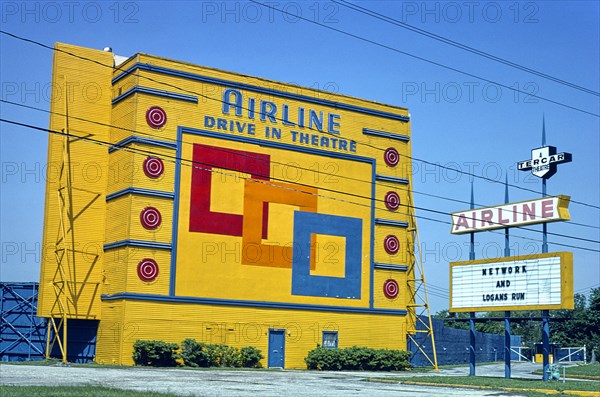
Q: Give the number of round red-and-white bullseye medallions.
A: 8